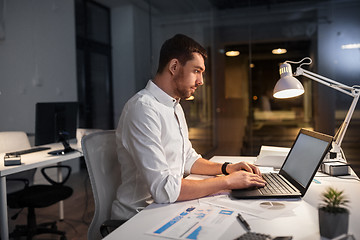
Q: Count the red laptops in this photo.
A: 0